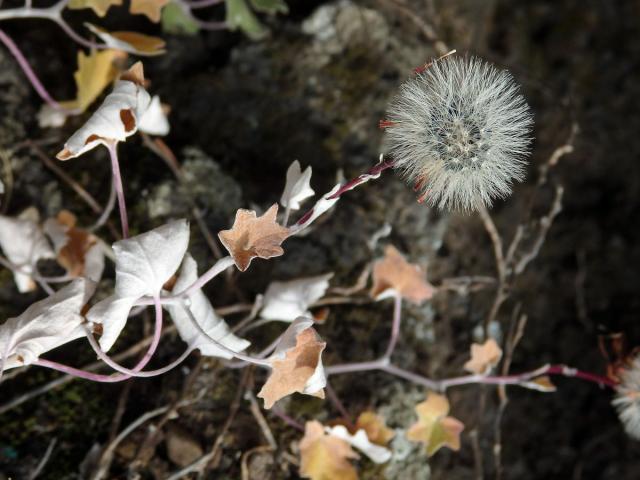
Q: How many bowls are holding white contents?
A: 0